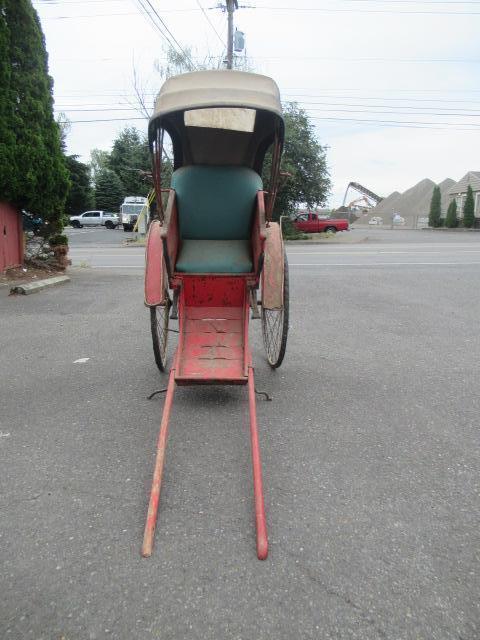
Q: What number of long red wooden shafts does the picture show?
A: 2